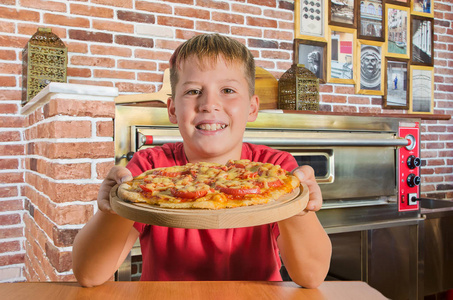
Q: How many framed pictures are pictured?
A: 12